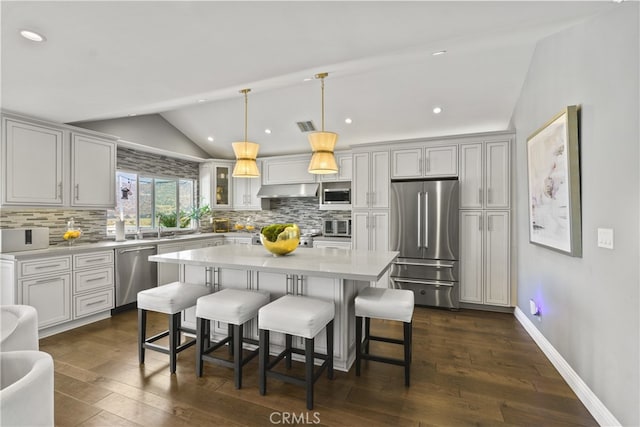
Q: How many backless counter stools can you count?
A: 4